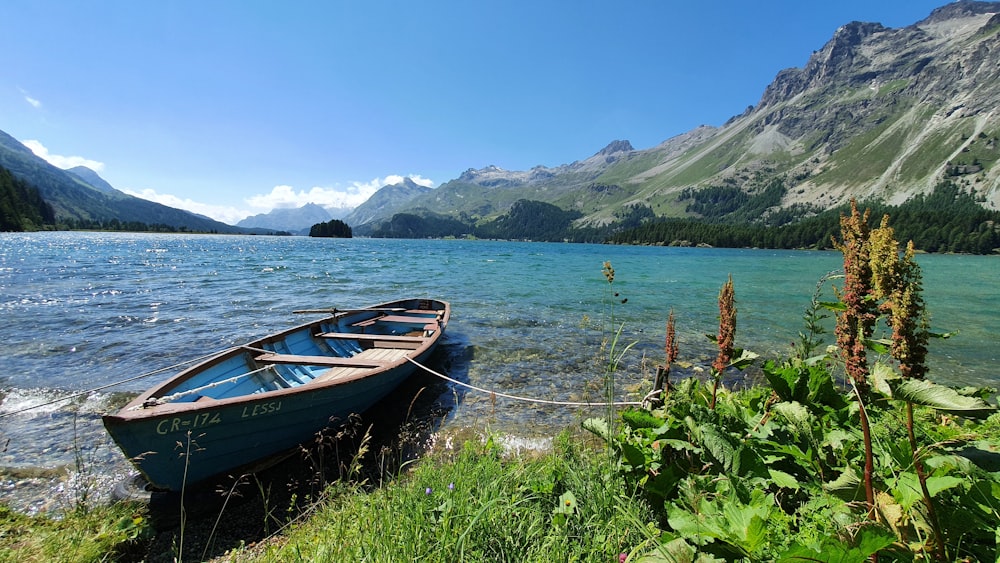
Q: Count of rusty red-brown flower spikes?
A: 4